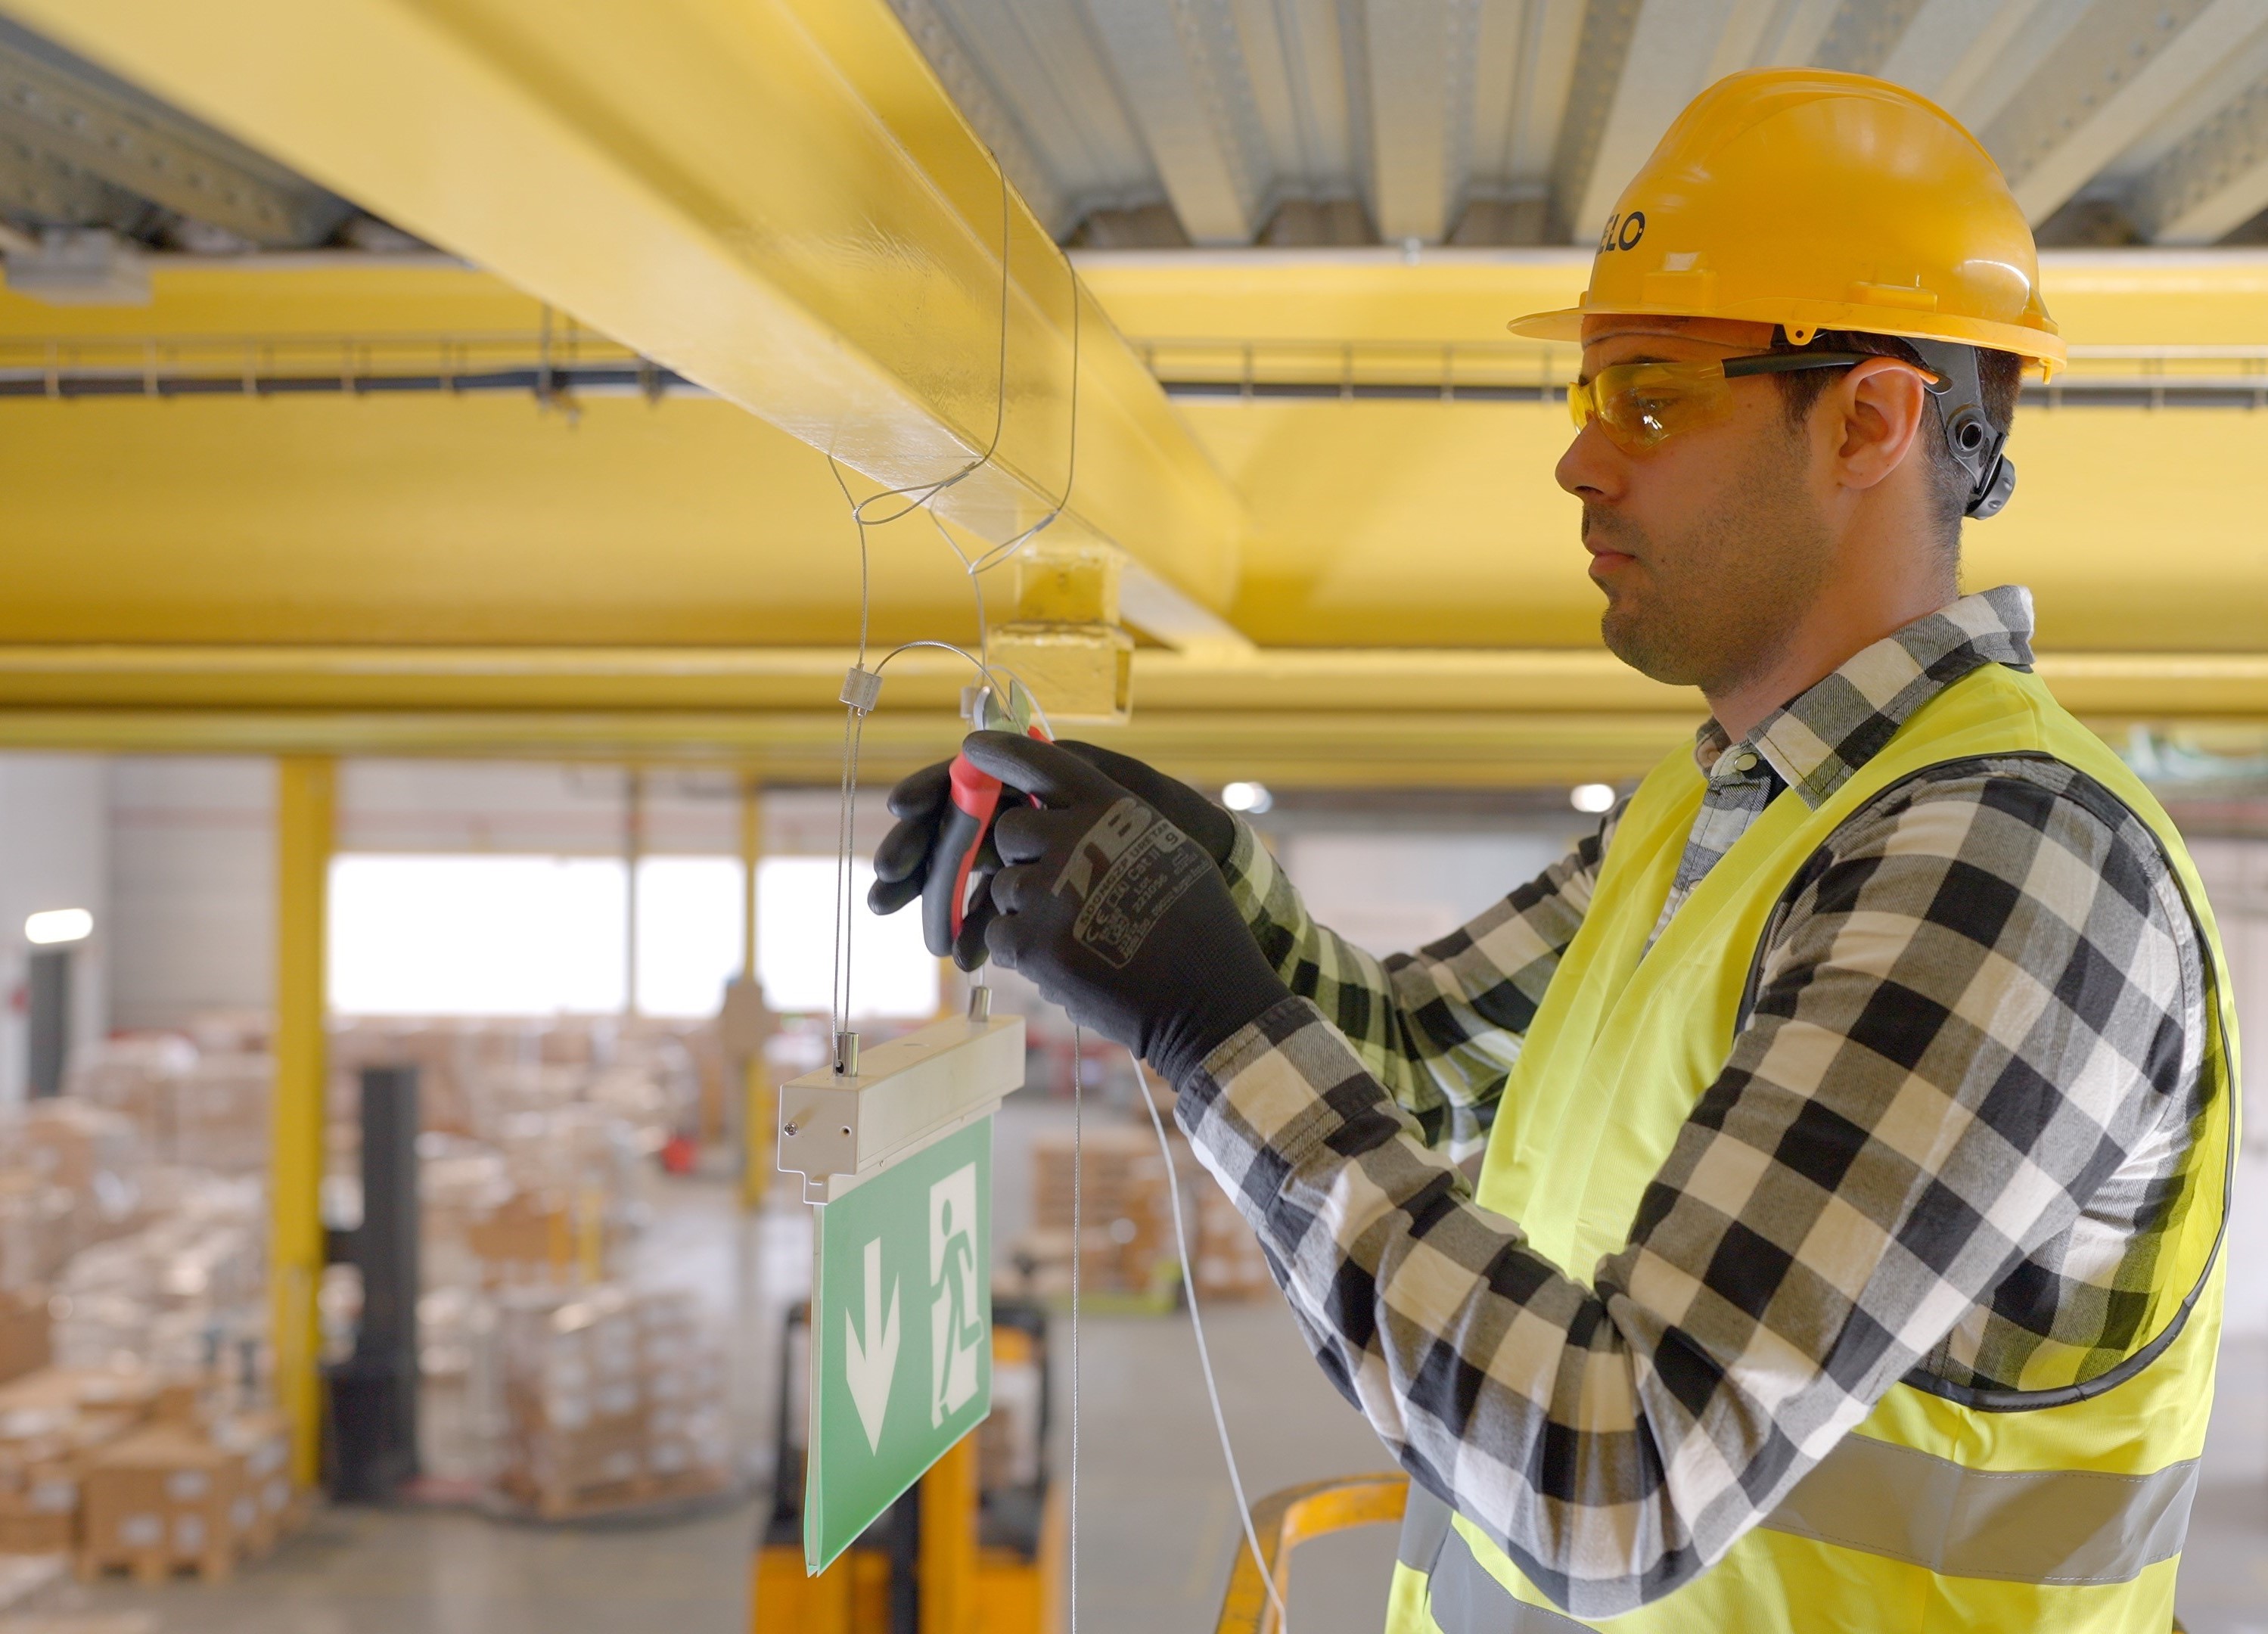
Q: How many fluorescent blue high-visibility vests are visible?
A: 0